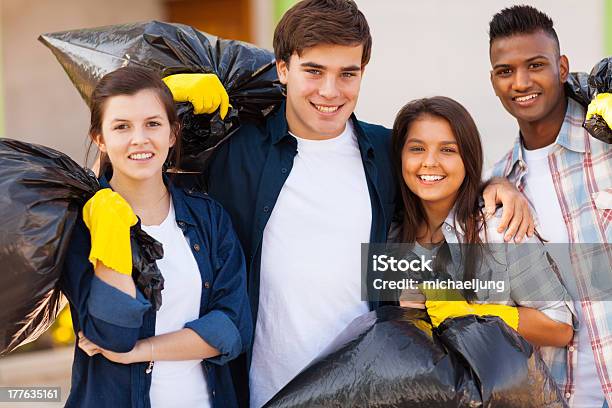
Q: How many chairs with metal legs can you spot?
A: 0